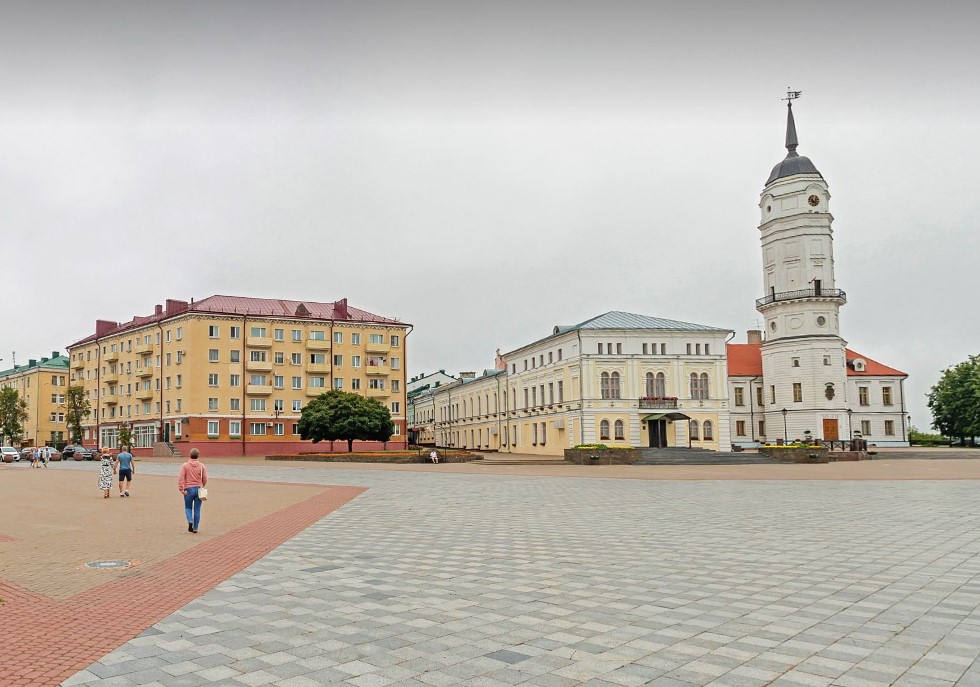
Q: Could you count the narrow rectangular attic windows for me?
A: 15